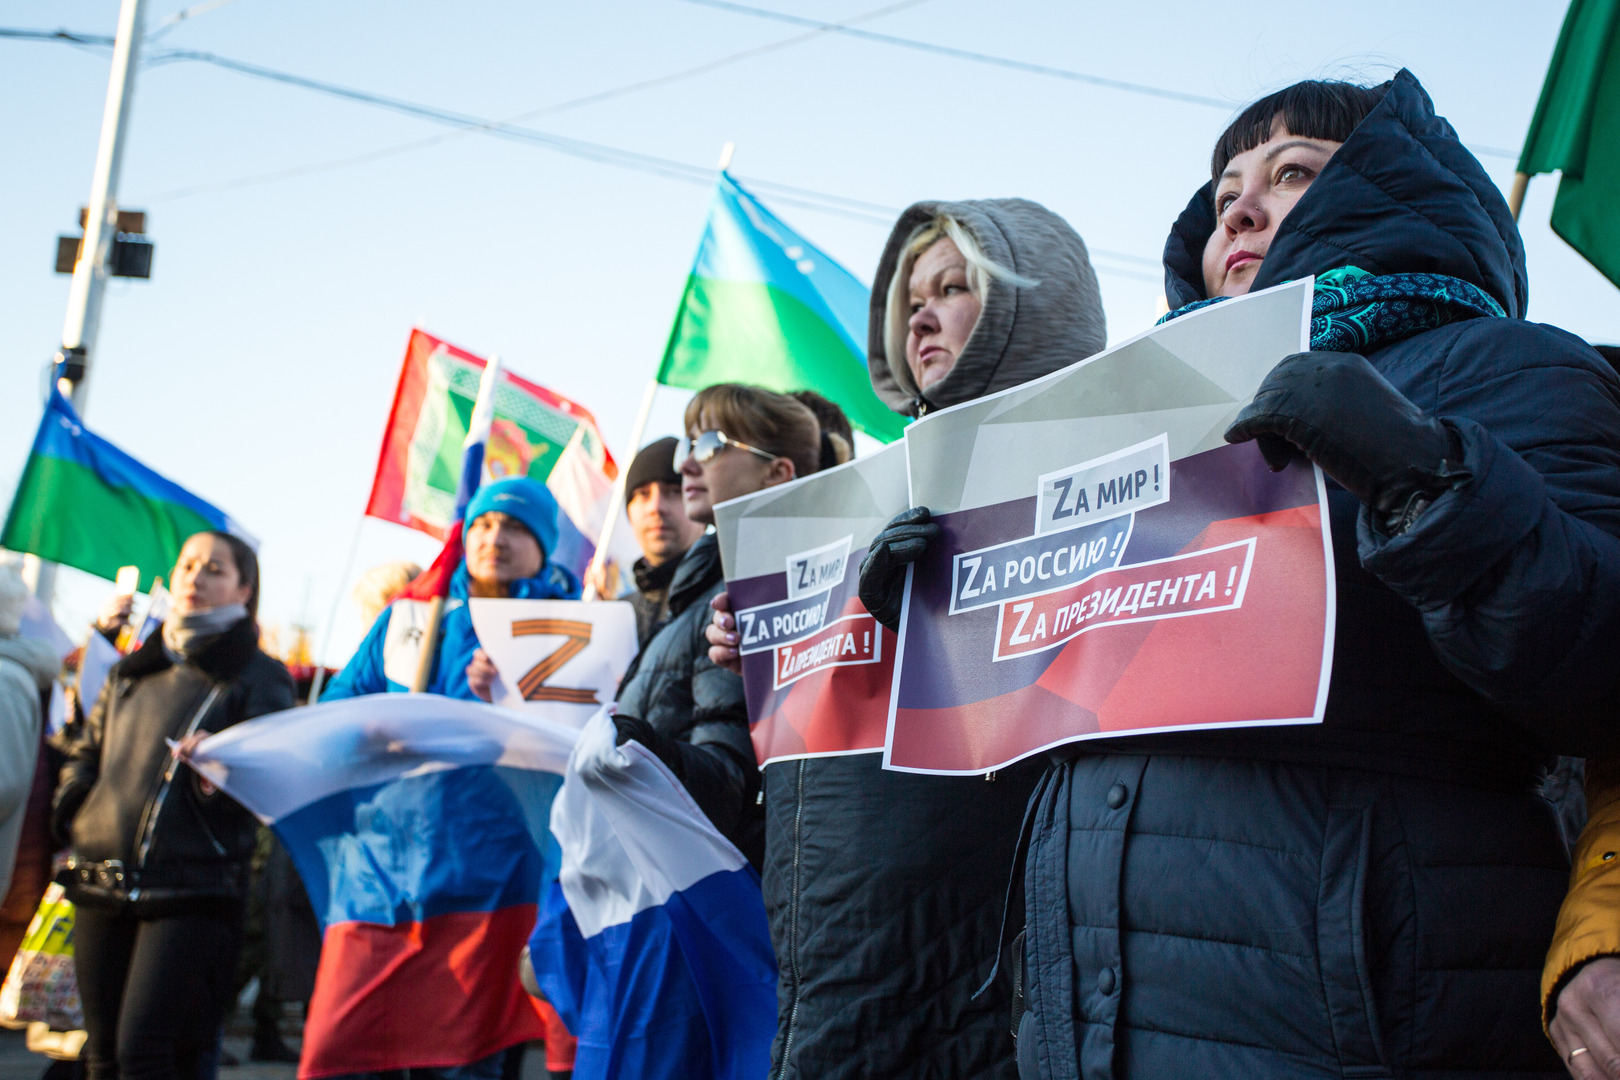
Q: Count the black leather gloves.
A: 2